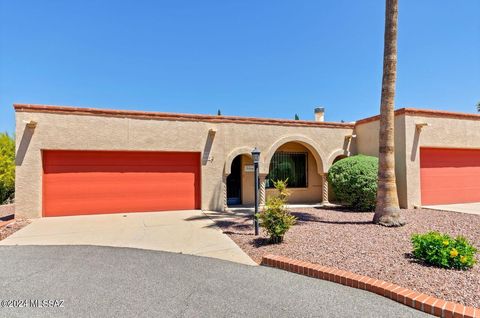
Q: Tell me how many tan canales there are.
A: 4